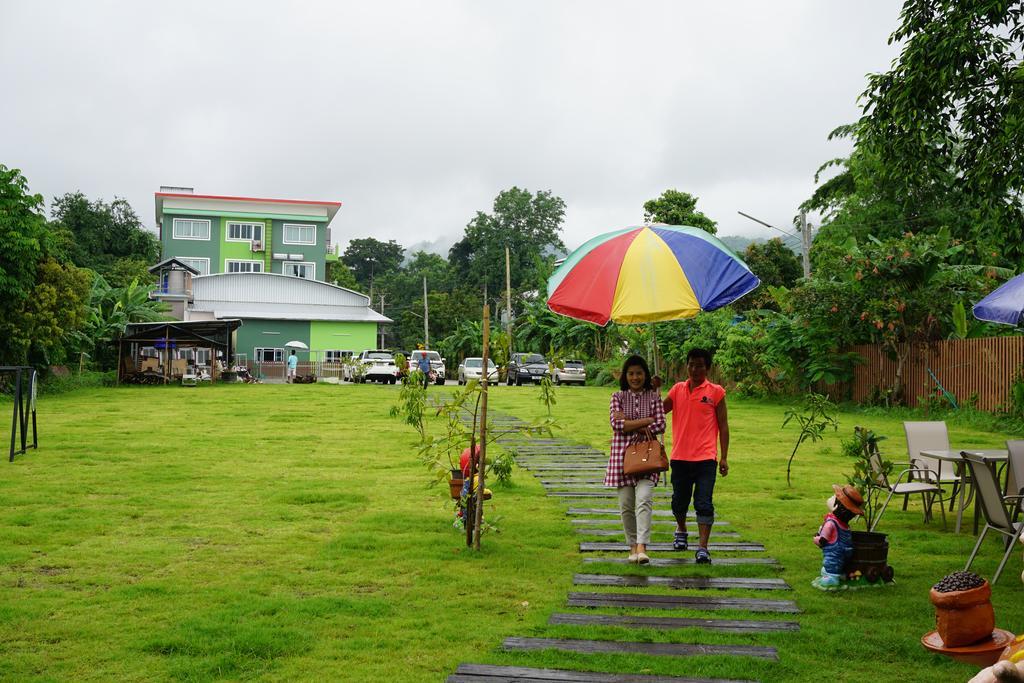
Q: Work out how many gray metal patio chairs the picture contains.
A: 4